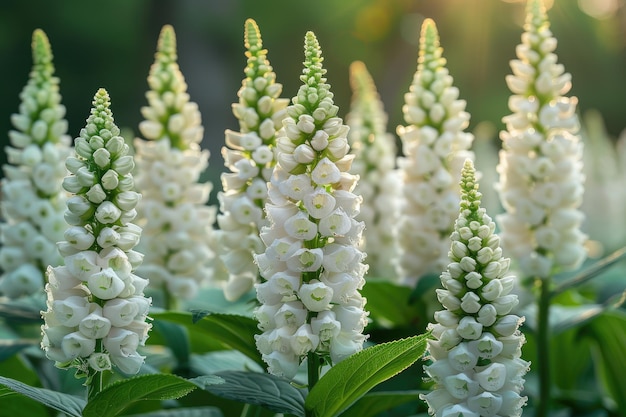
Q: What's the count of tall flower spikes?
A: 9